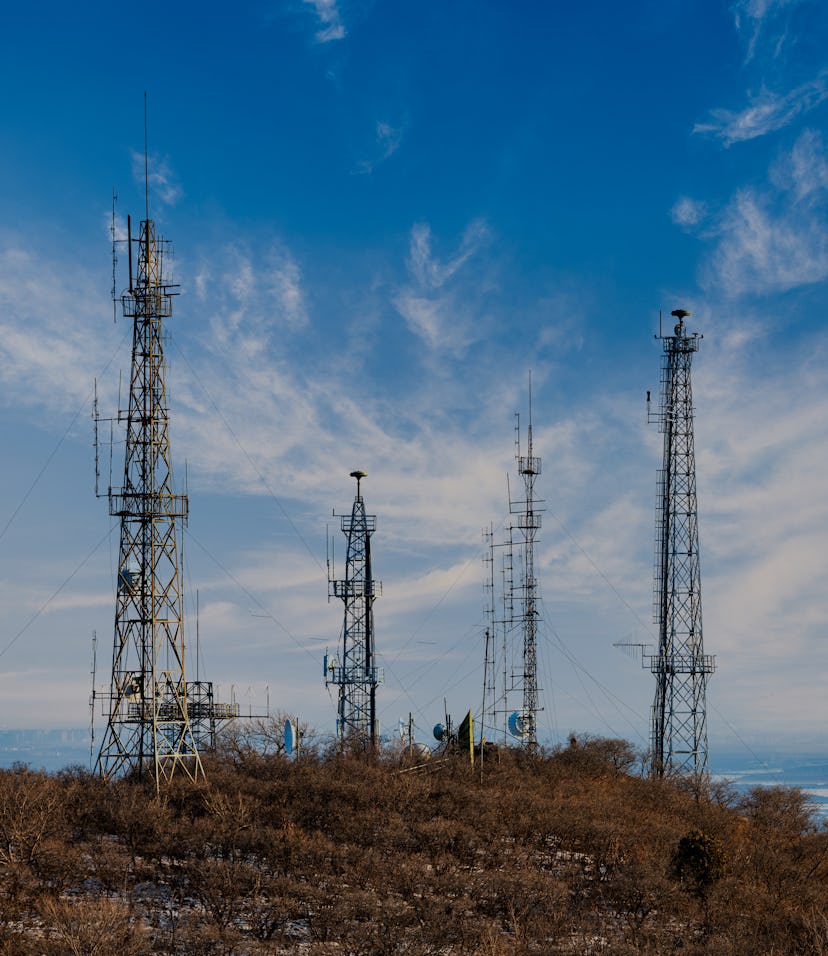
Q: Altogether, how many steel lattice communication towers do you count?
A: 4